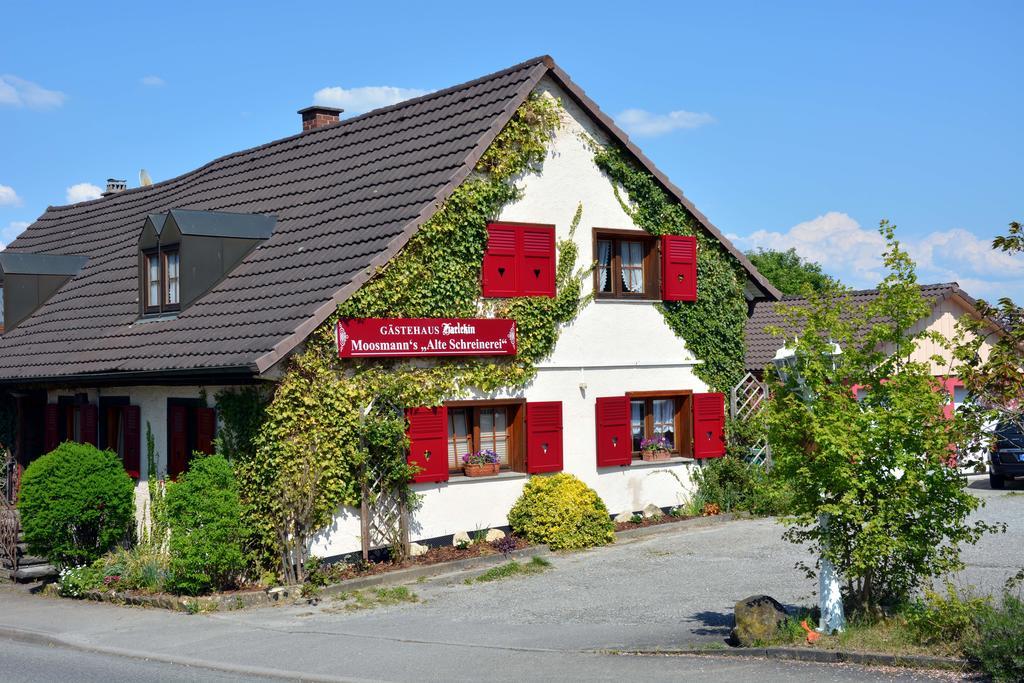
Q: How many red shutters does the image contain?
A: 12